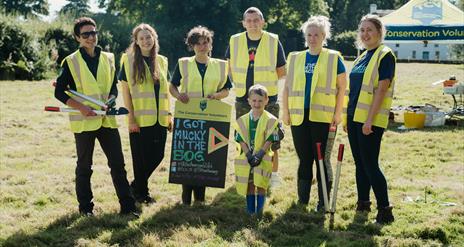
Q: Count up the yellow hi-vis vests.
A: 7